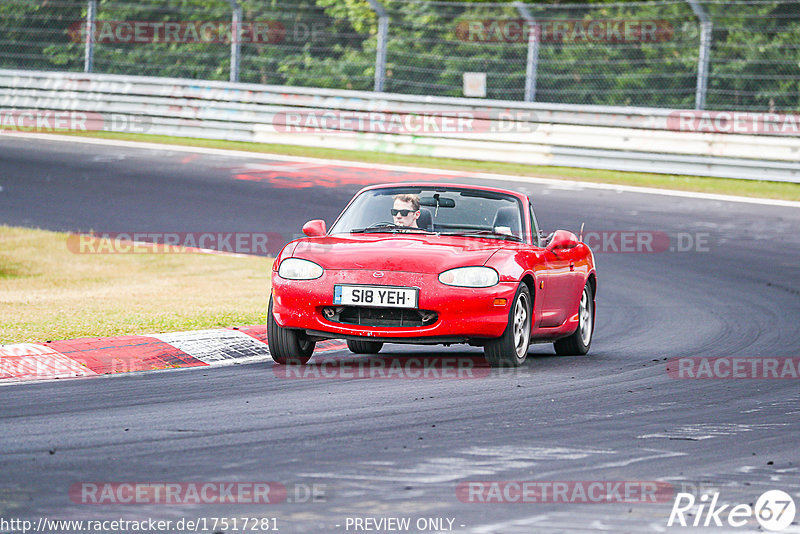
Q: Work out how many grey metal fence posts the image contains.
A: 5